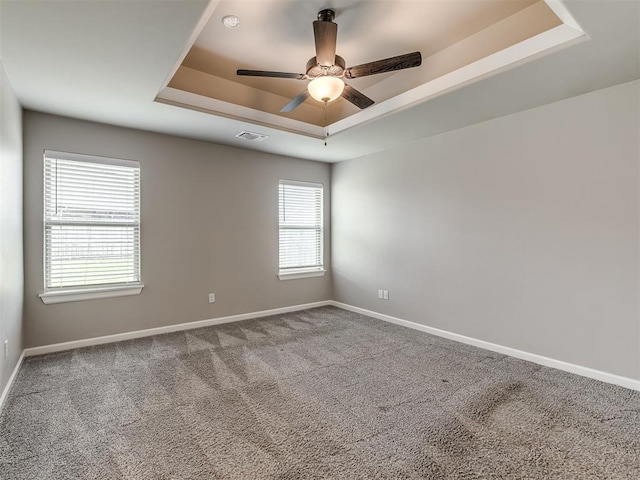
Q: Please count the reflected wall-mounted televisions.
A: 0